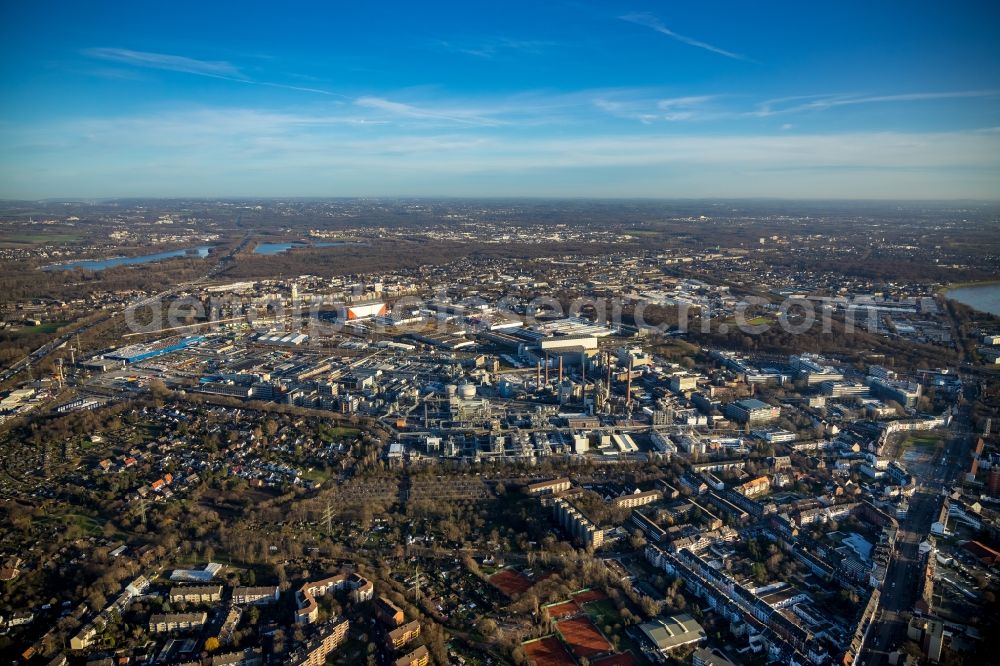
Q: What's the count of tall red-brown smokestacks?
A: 5